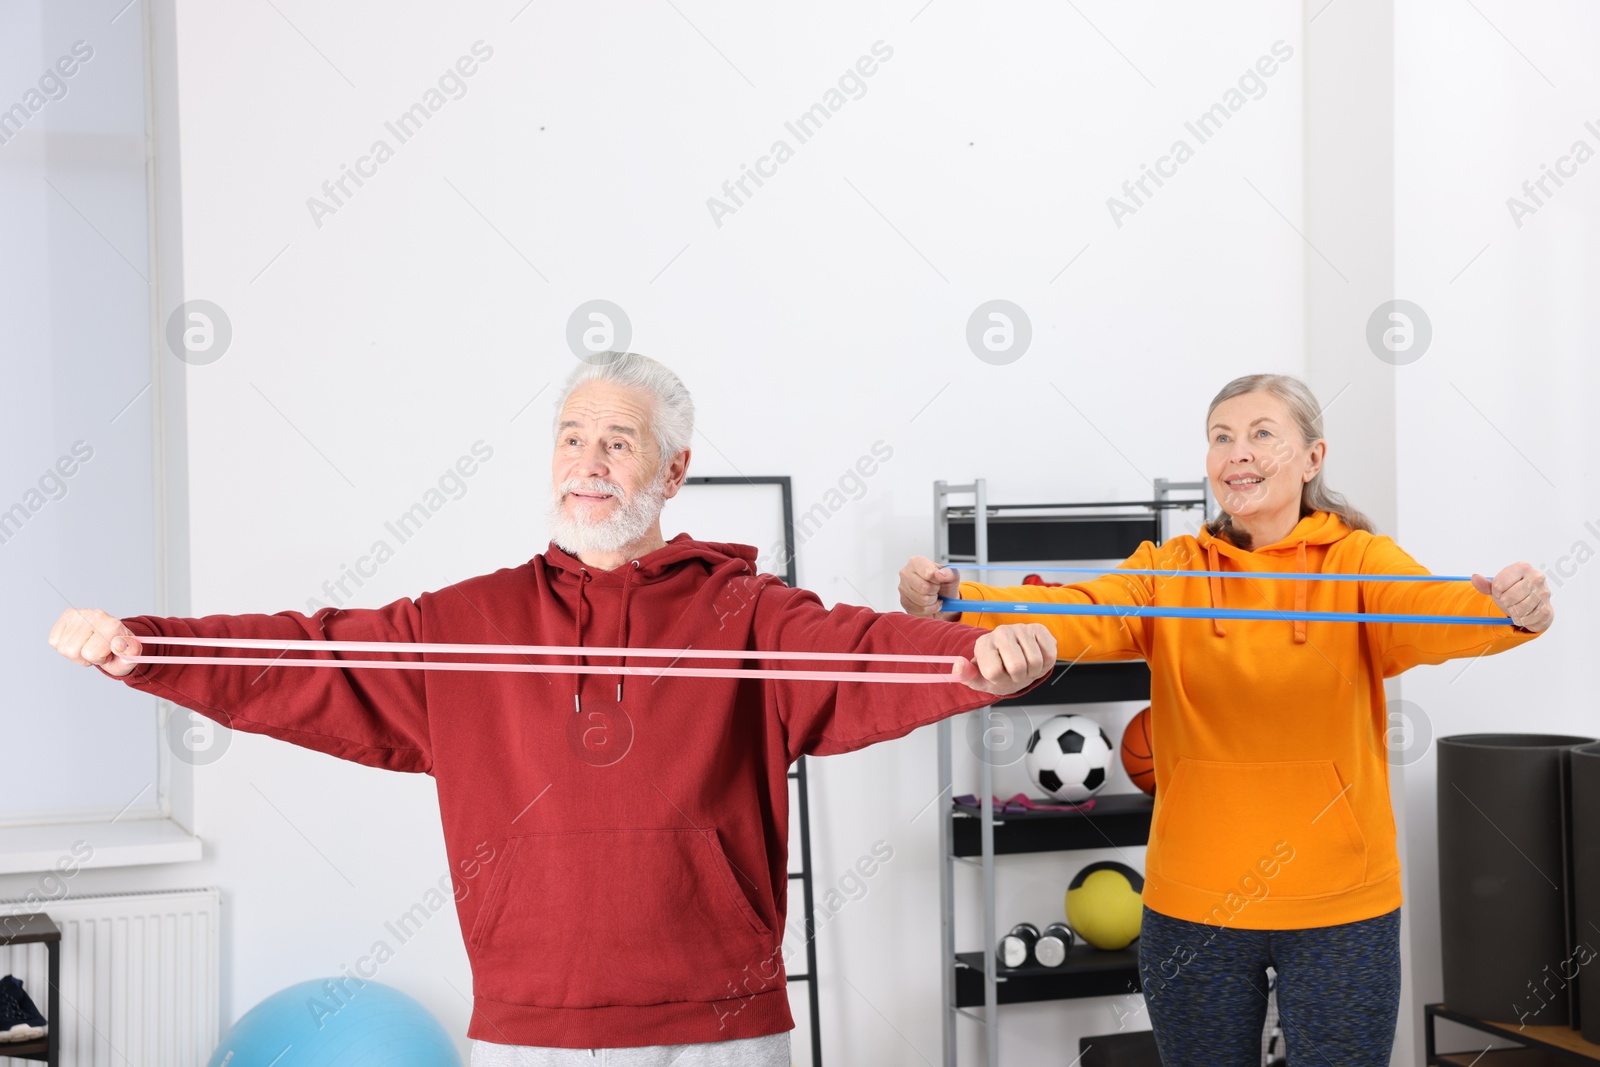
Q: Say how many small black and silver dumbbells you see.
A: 2